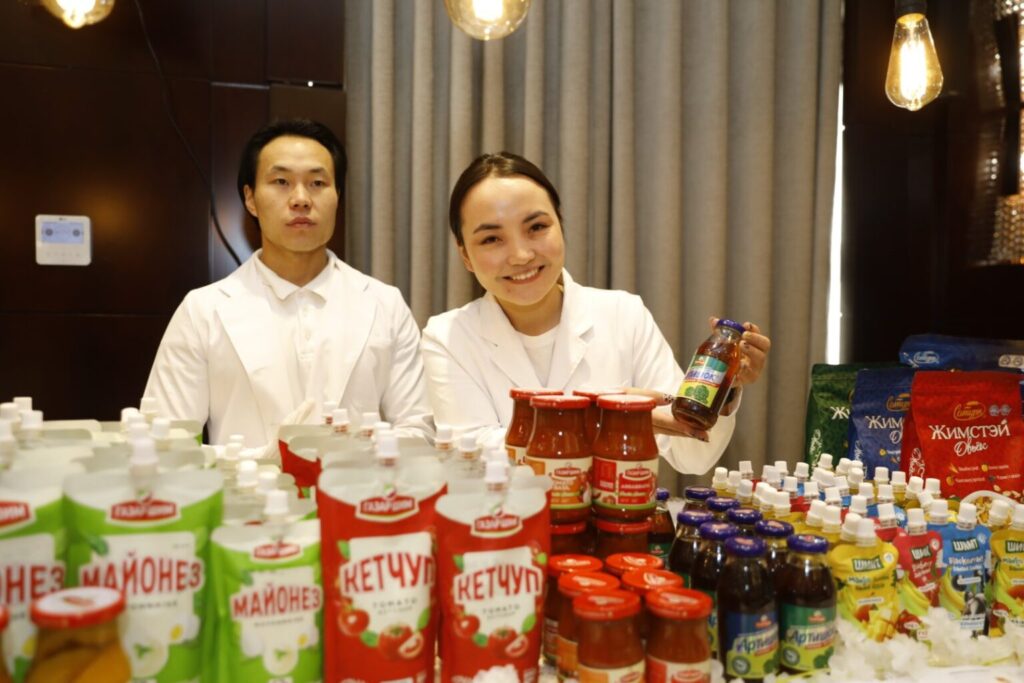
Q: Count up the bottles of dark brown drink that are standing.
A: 9